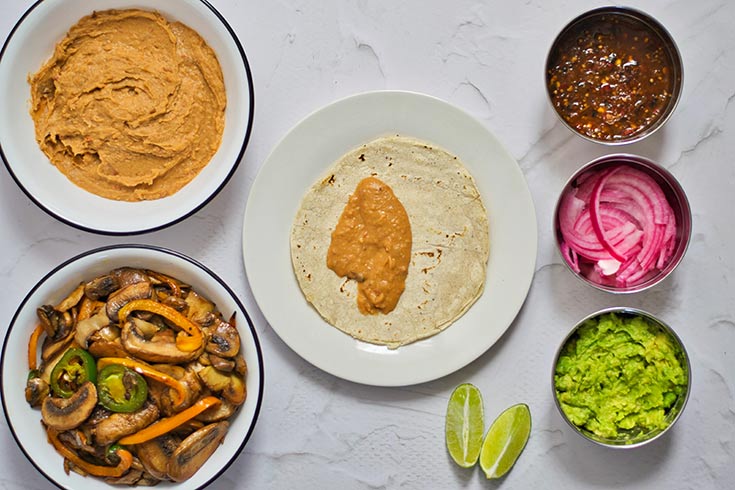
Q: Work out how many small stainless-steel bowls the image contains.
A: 3